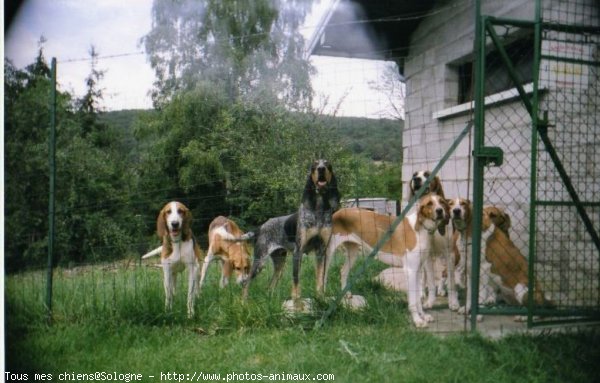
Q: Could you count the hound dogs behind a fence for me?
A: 7